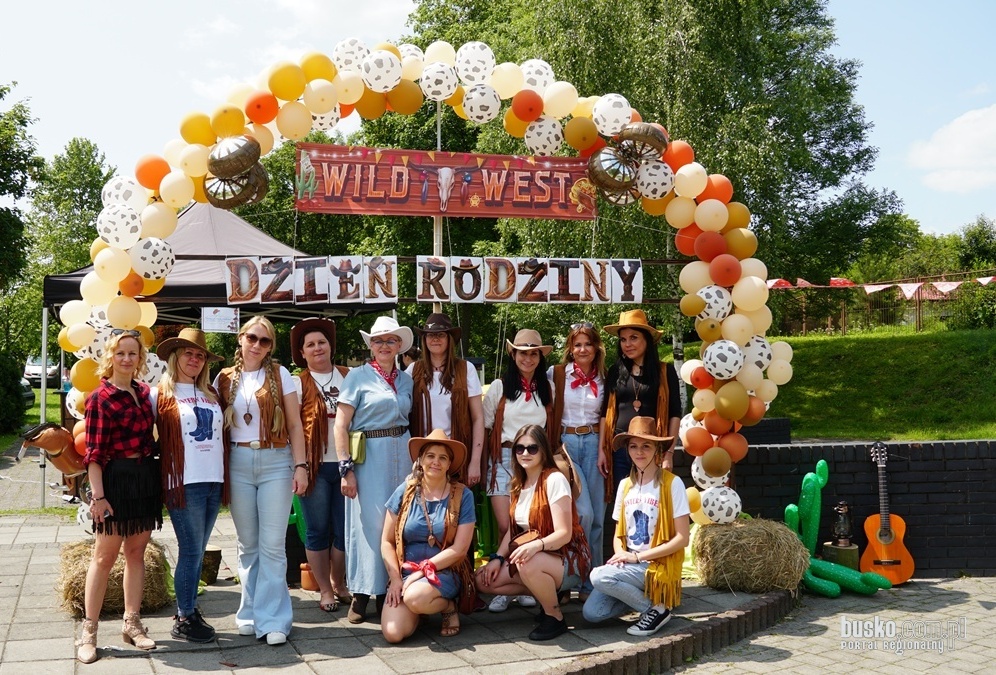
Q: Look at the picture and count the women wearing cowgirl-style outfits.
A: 12